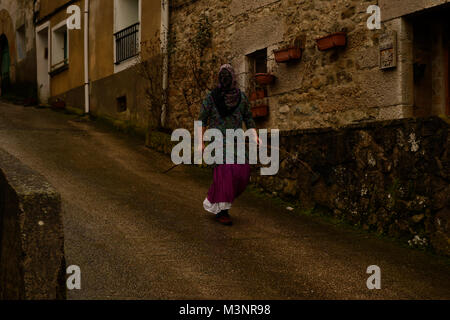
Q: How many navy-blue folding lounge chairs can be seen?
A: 0